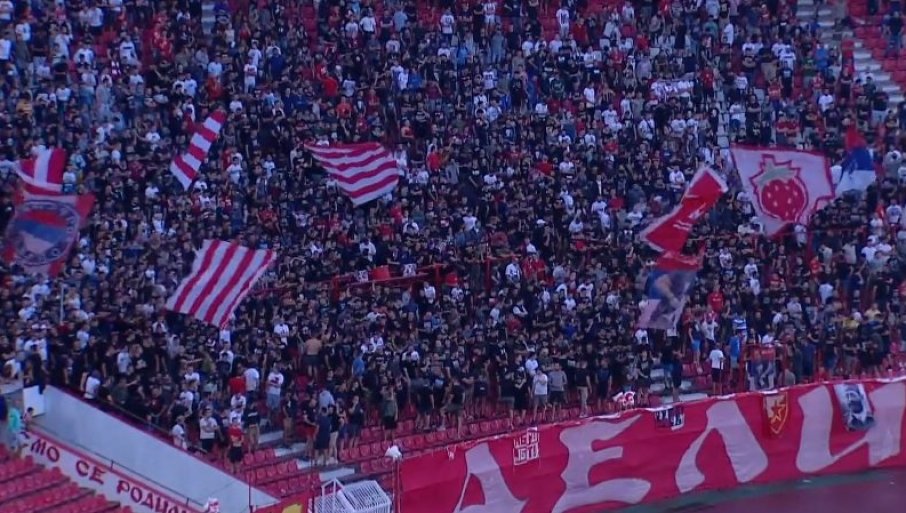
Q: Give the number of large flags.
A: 9